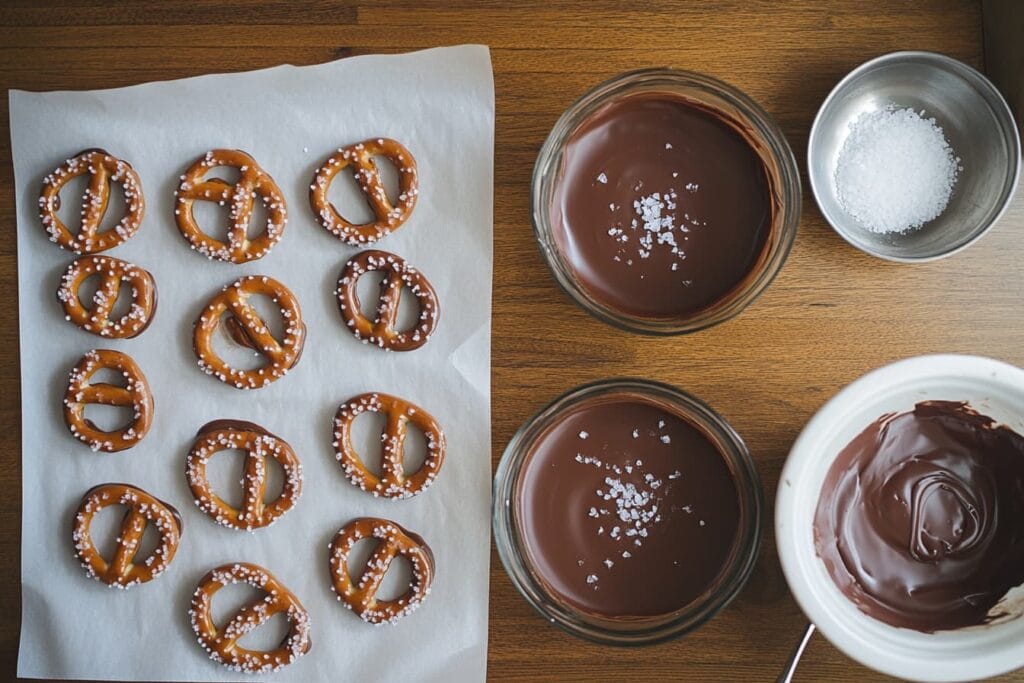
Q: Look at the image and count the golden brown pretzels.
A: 12